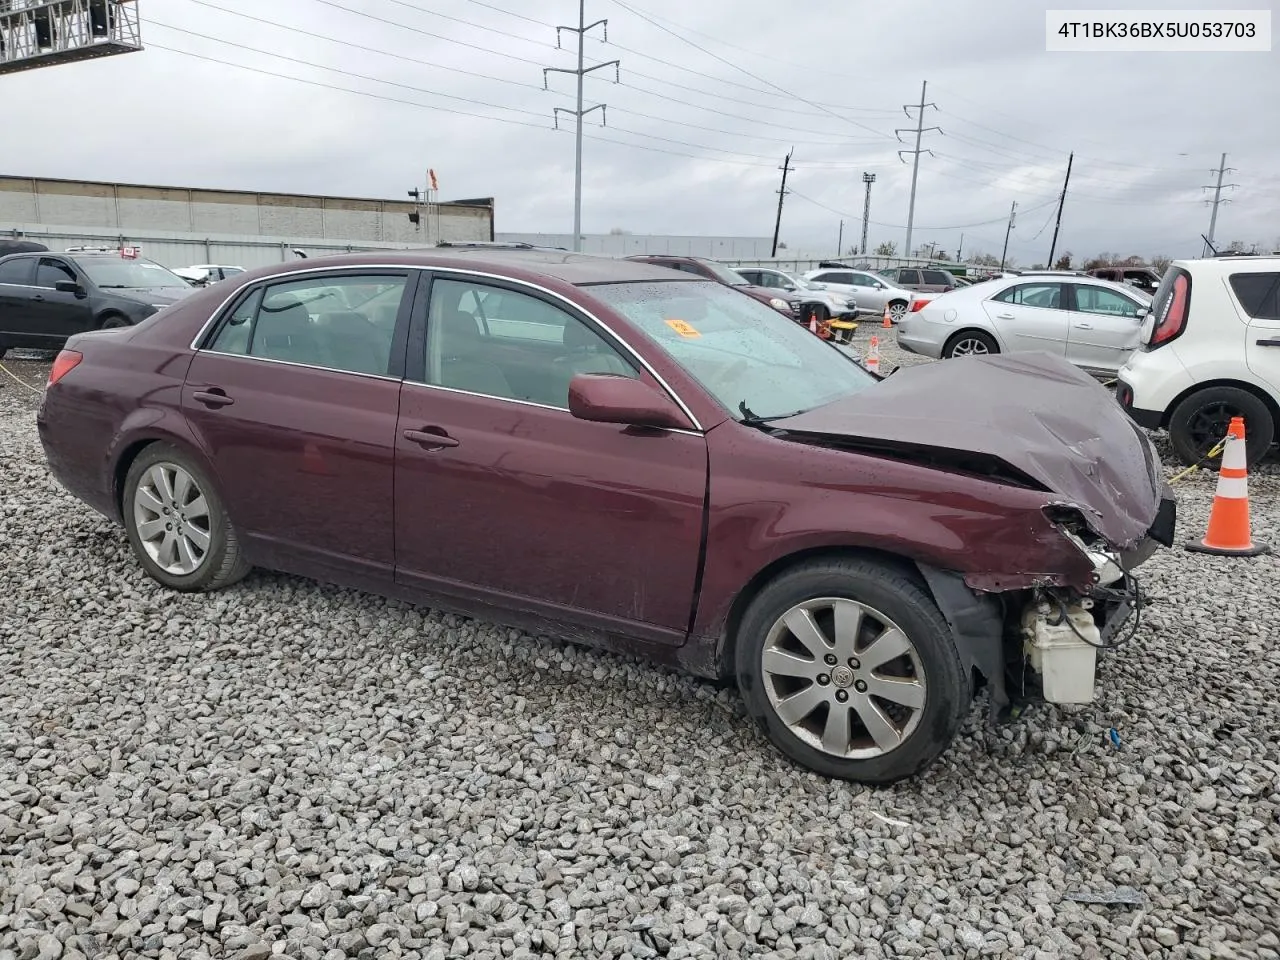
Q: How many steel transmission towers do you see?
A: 3